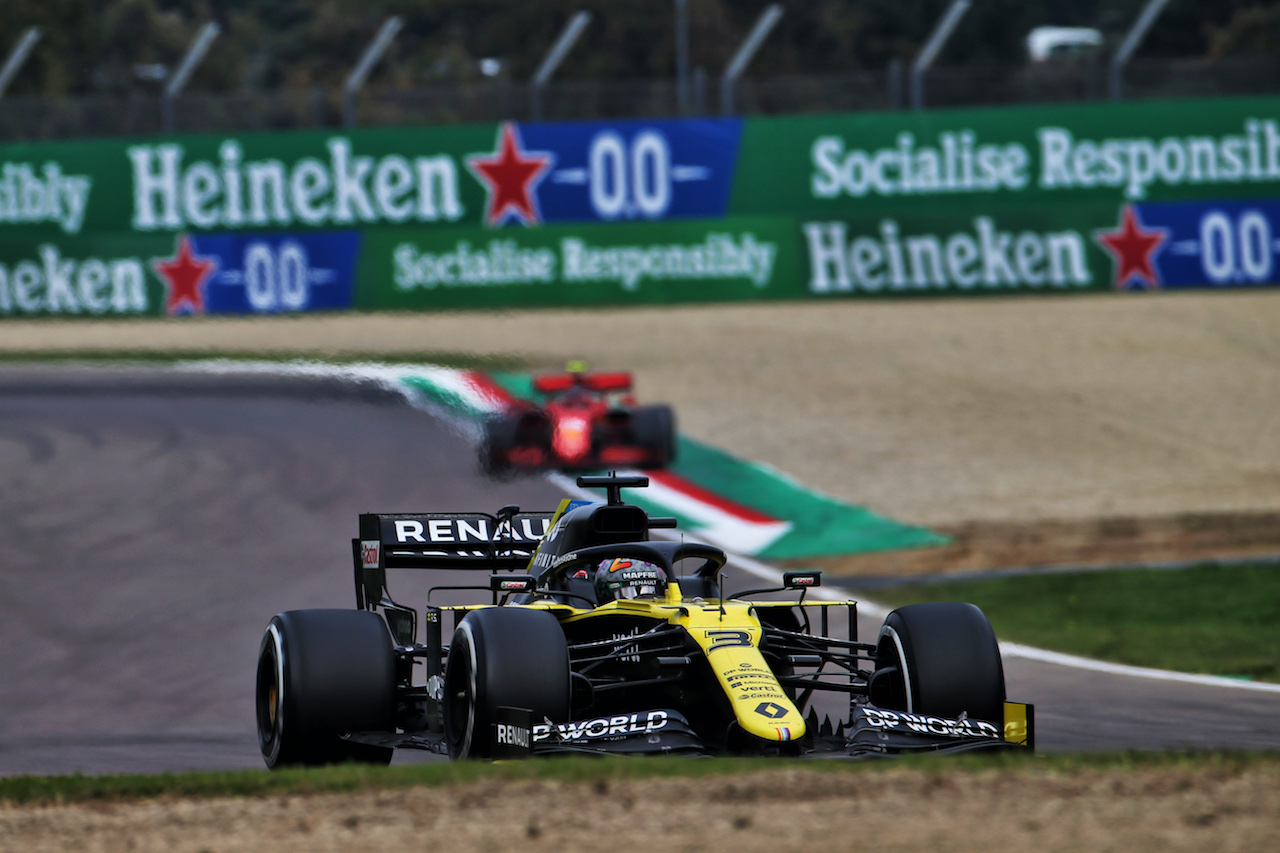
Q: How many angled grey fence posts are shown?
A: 7